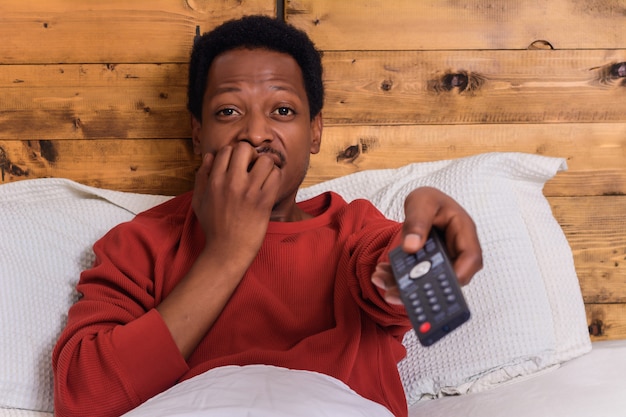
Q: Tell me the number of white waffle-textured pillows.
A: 2